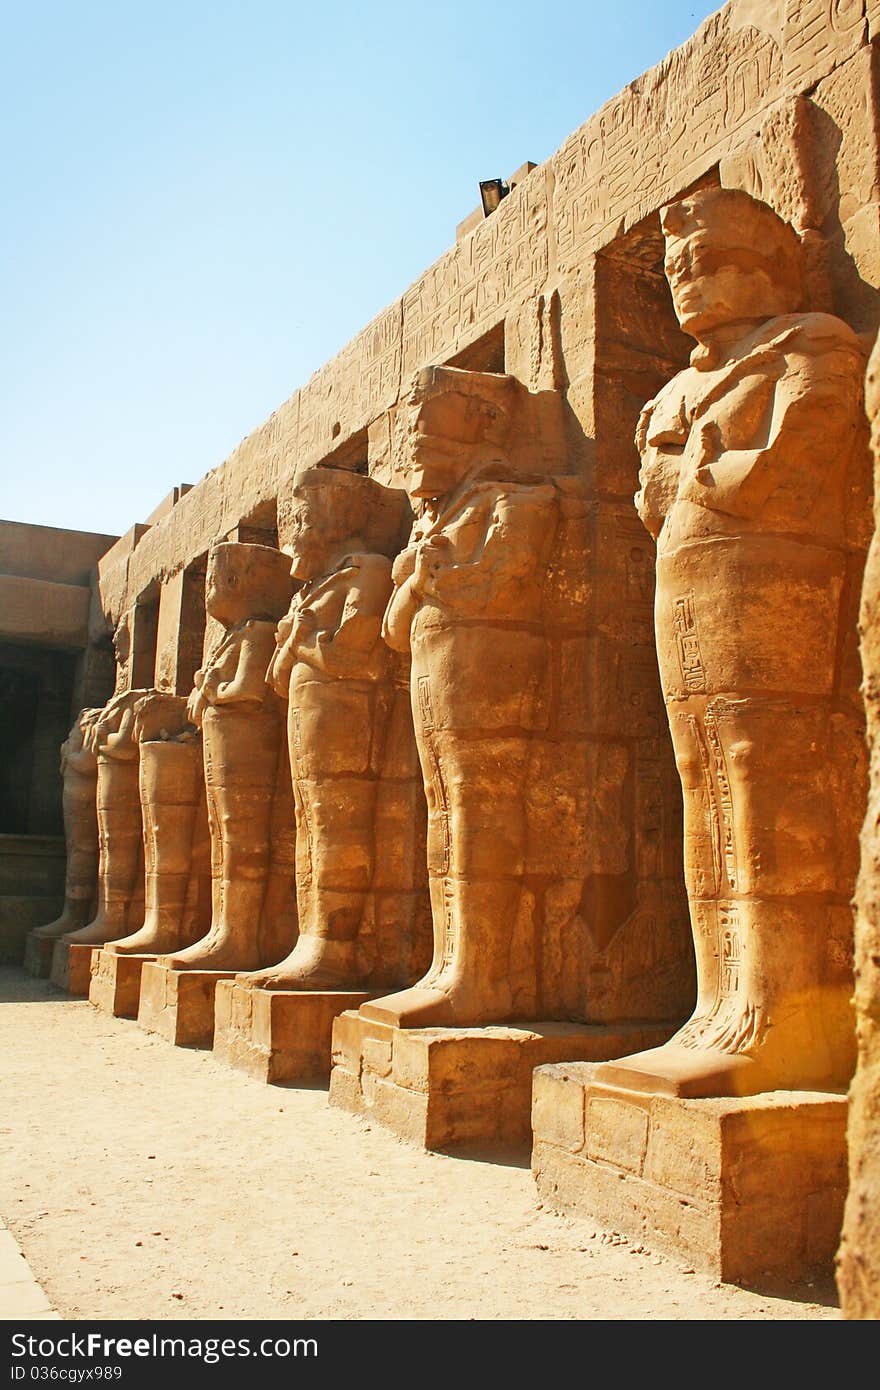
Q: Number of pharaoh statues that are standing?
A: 7